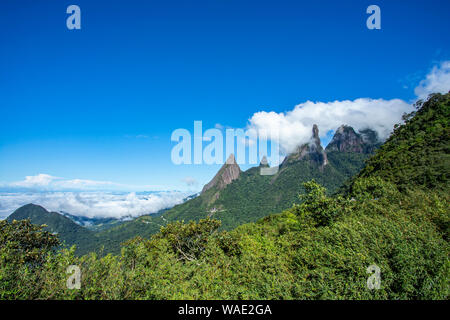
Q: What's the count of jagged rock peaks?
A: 4